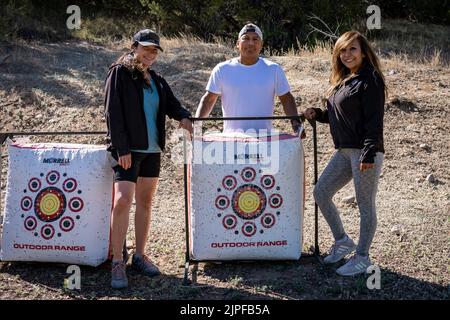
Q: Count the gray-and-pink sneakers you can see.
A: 2